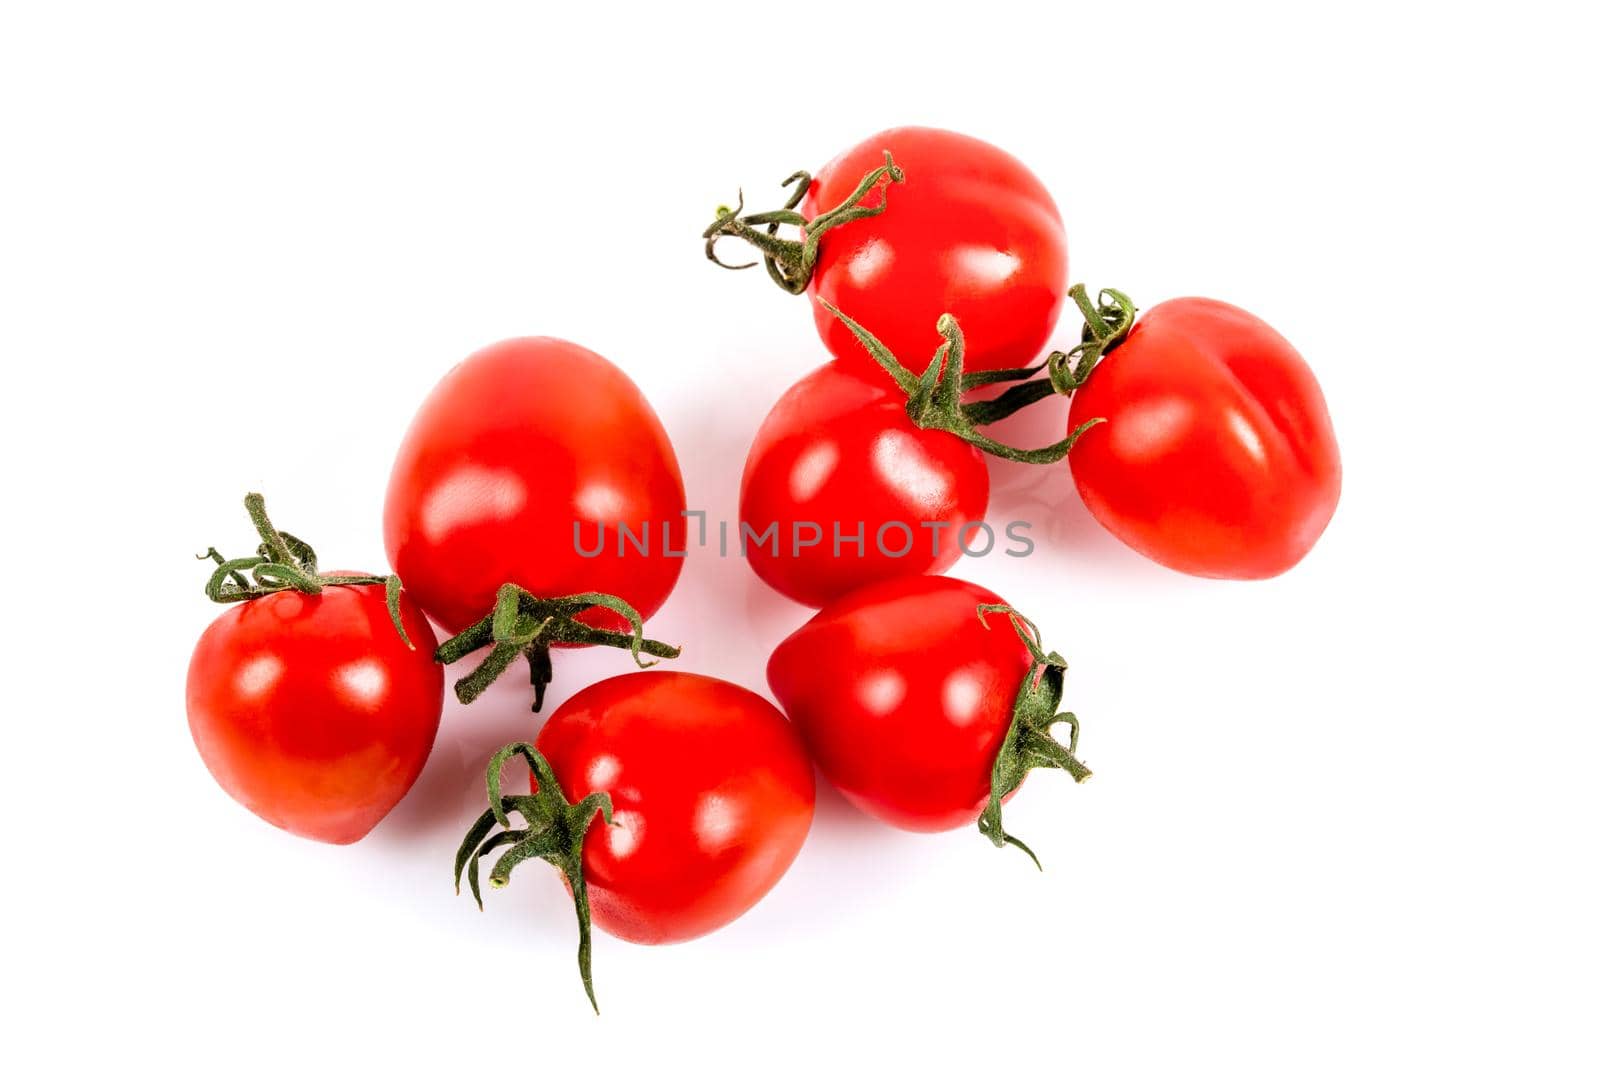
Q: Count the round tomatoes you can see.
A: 7